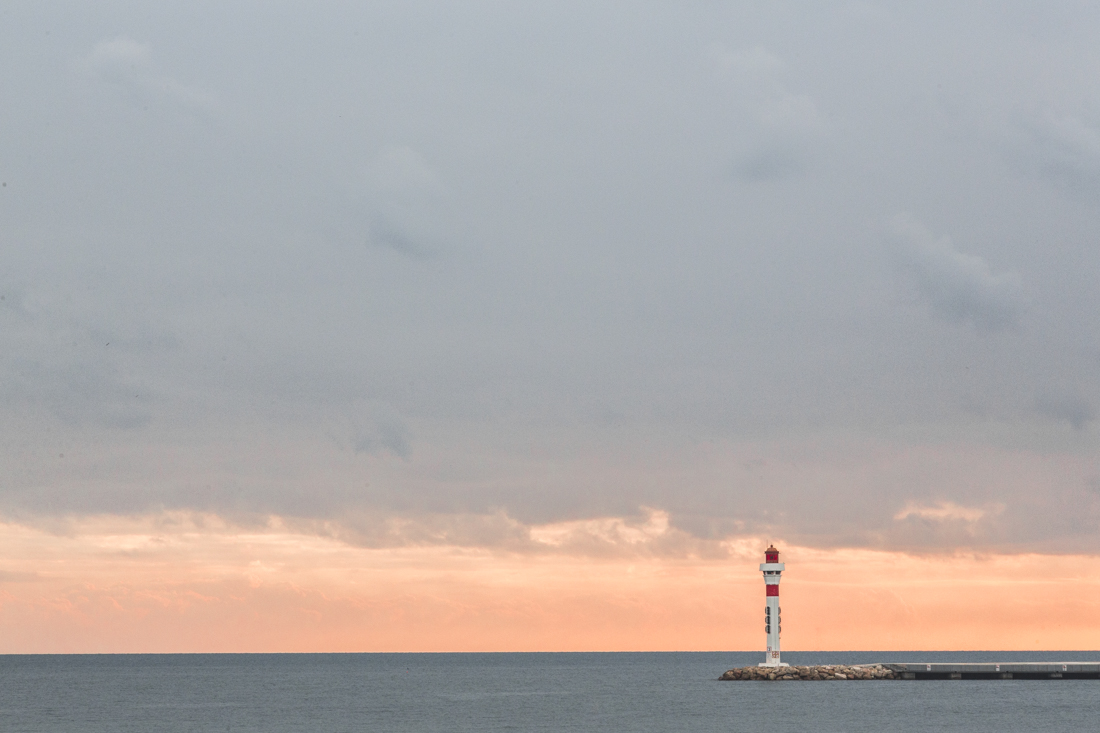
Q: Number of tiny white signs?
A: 3